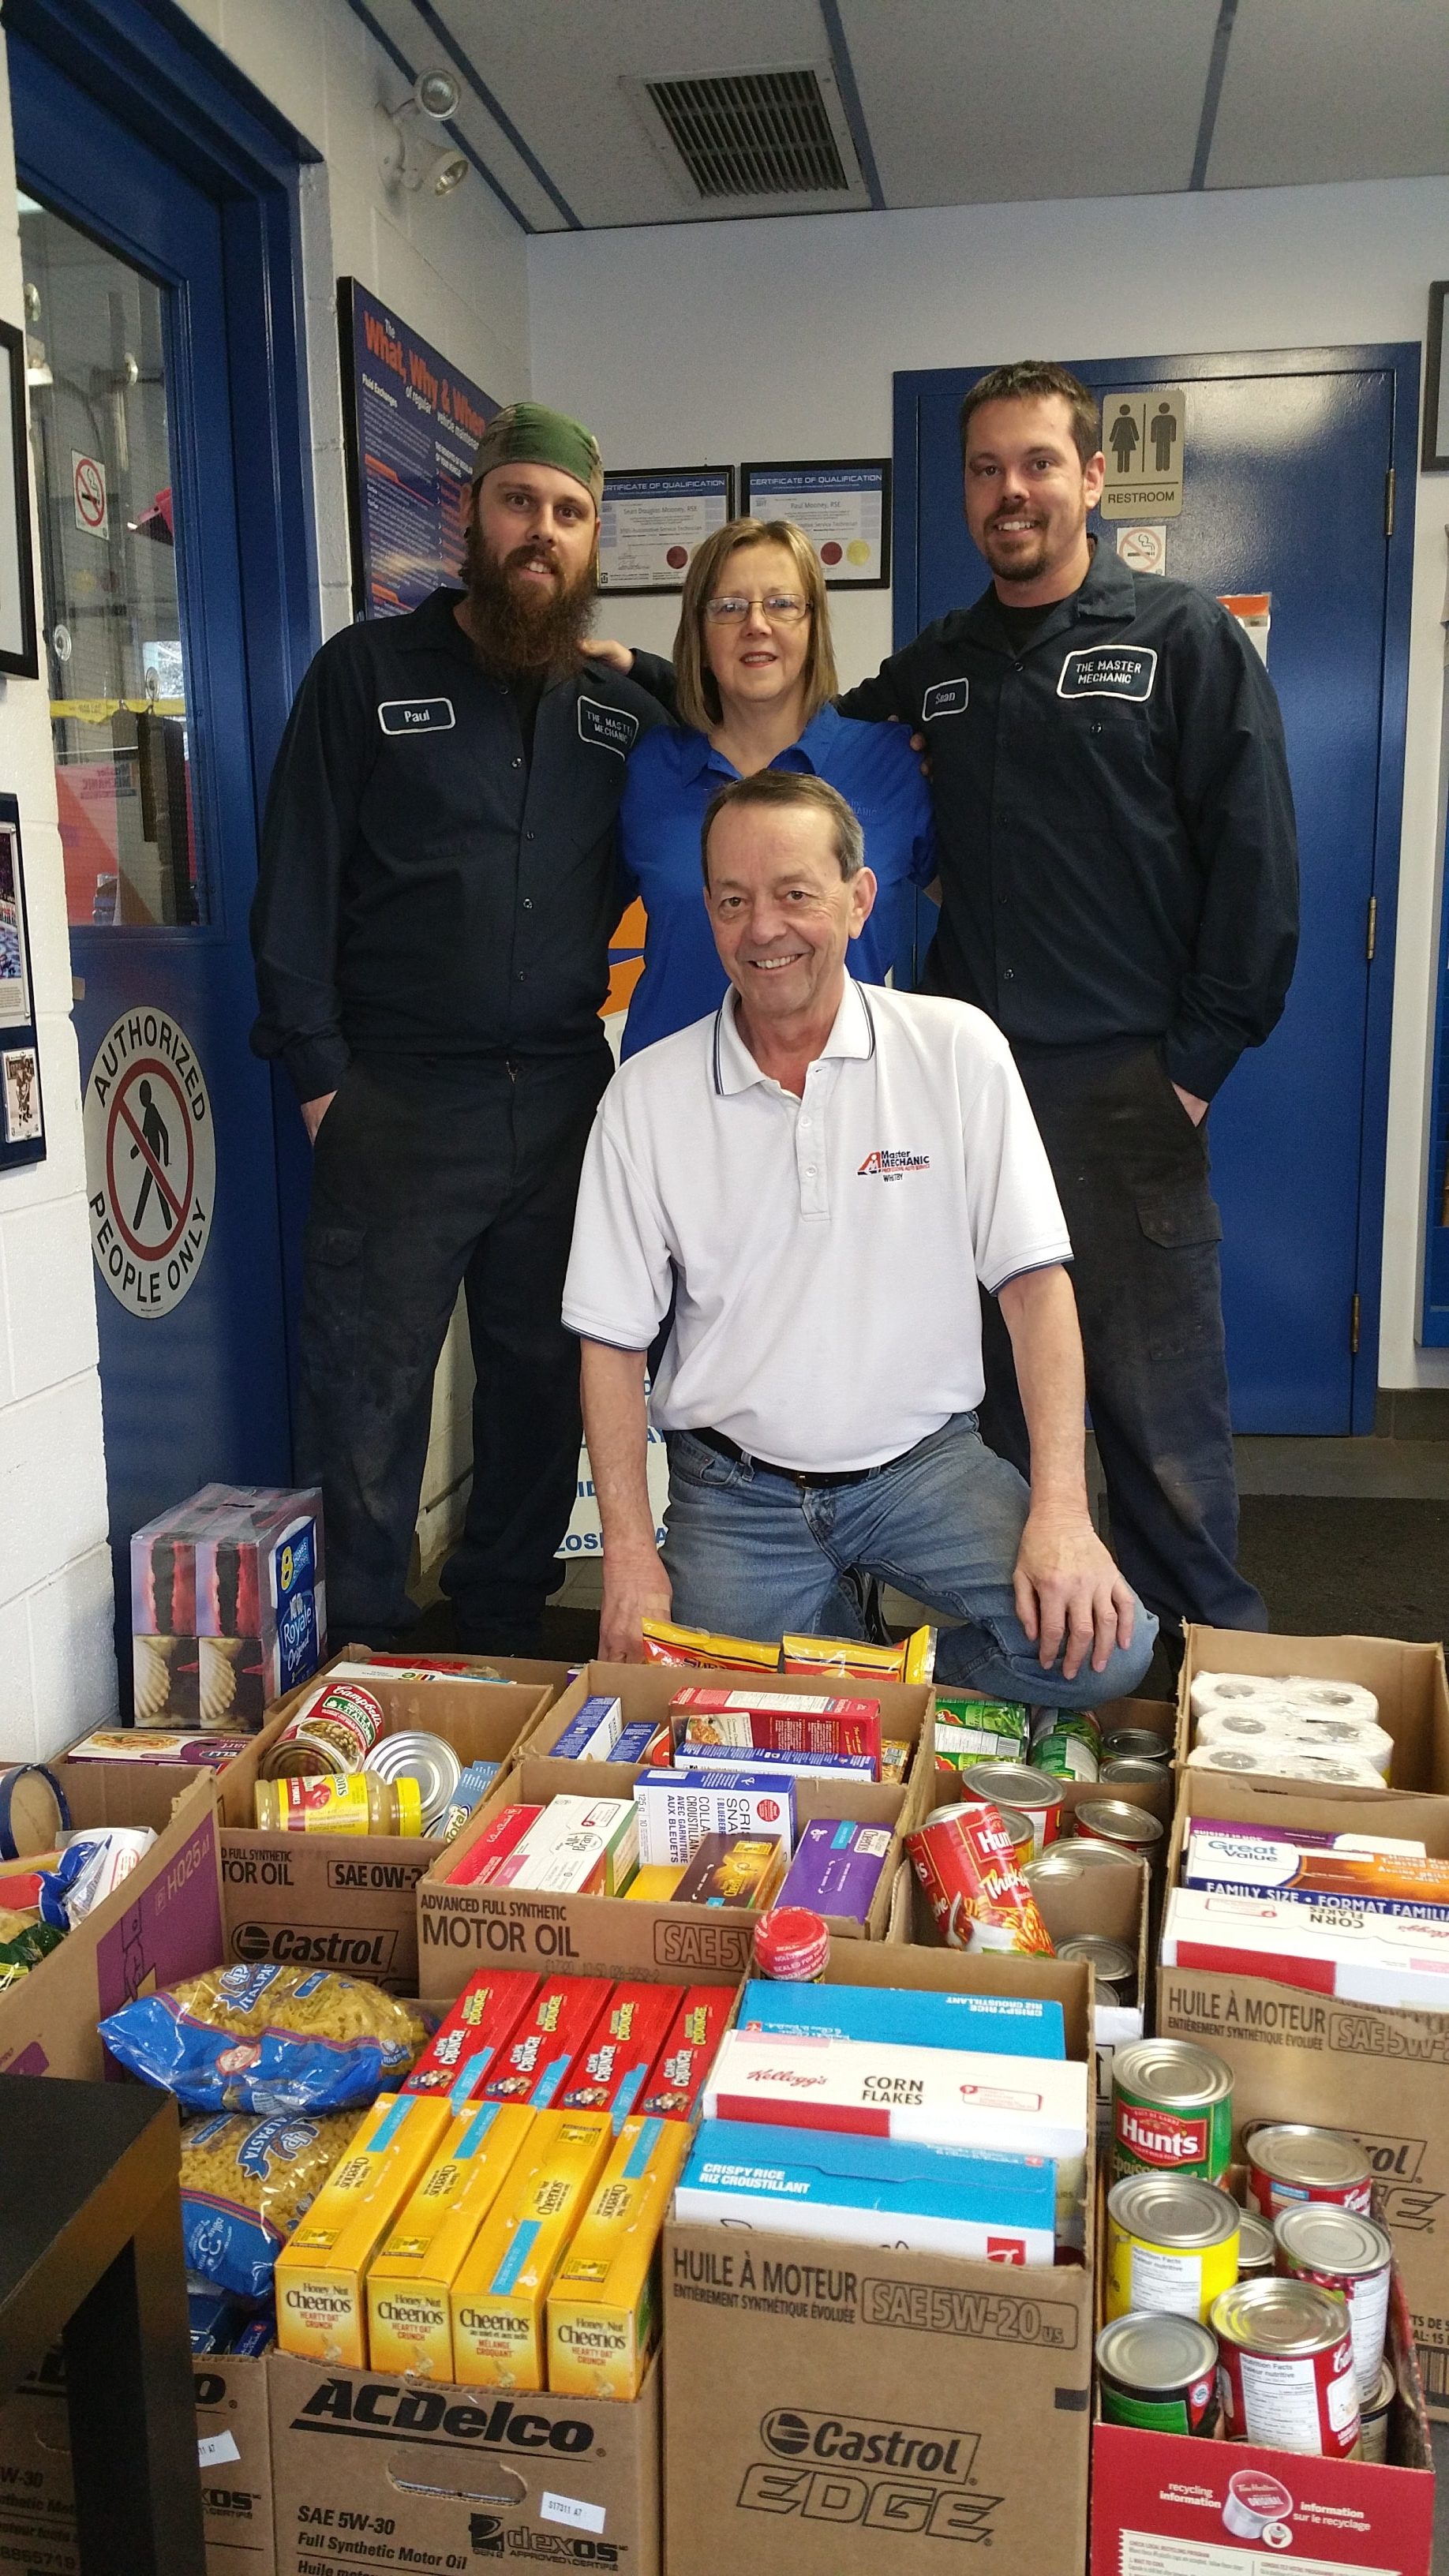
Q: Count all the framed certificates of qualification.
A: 2